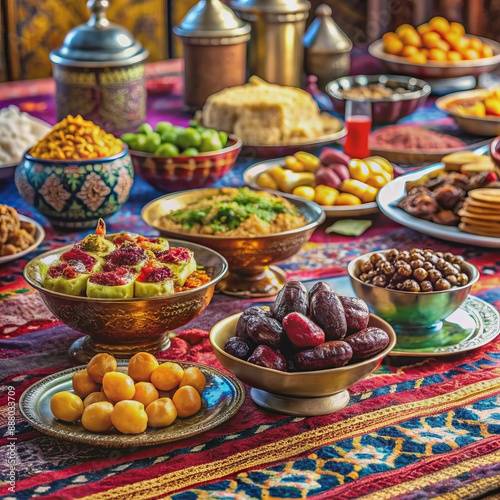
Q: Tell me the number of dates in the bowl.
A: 11